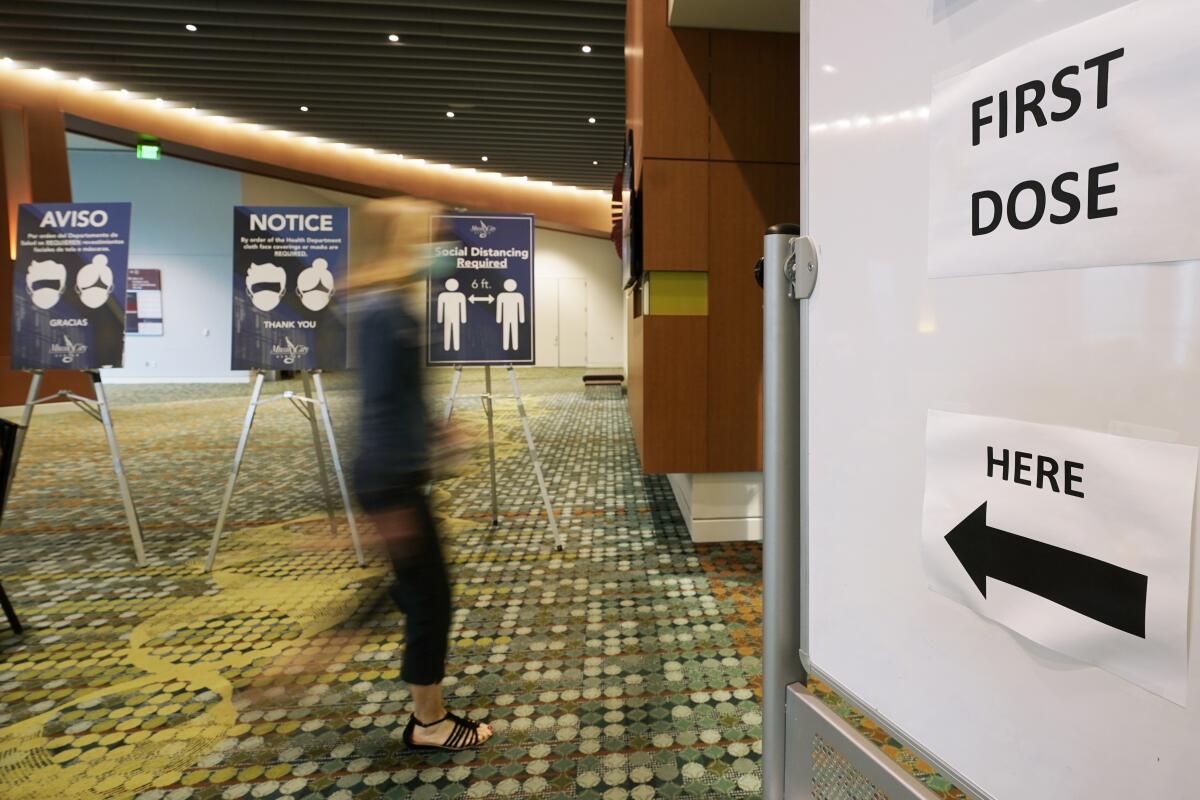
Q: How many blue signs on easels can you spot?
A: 3